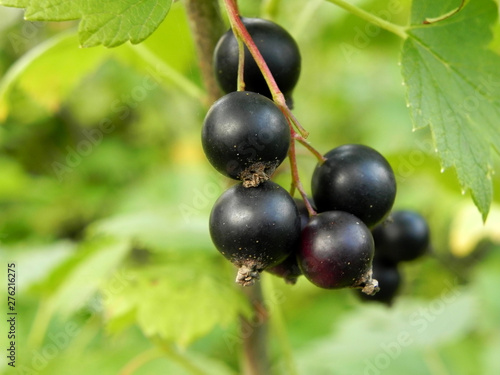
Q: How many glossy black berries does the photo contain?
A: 8